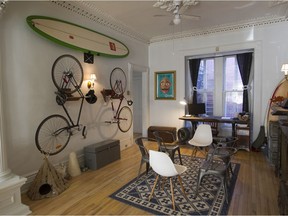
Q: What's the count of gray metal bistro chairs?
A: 4